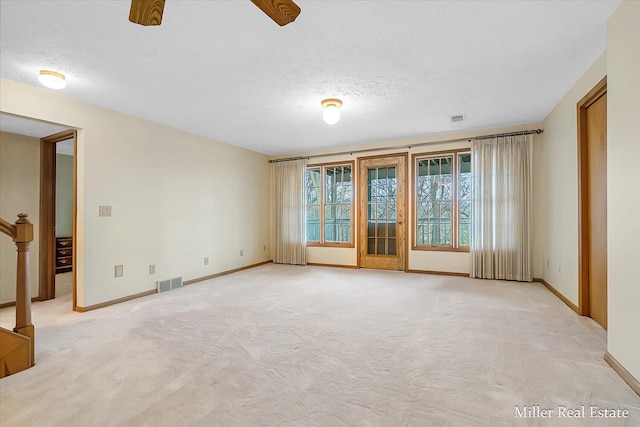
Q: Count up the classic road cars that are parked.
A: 0